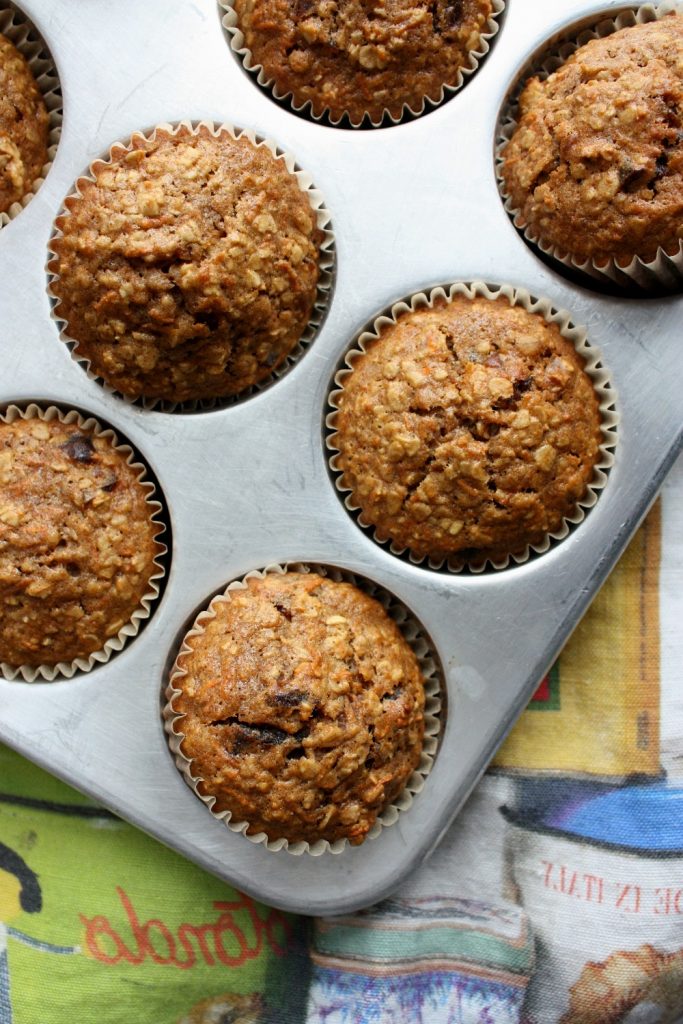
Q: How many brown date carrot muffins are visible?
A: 7